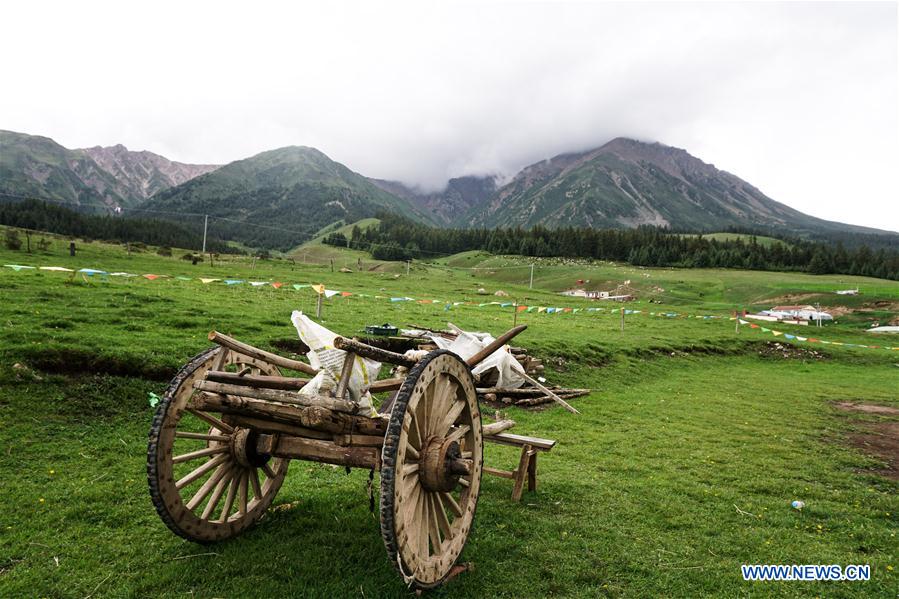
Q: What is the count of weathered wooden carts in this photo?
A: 1